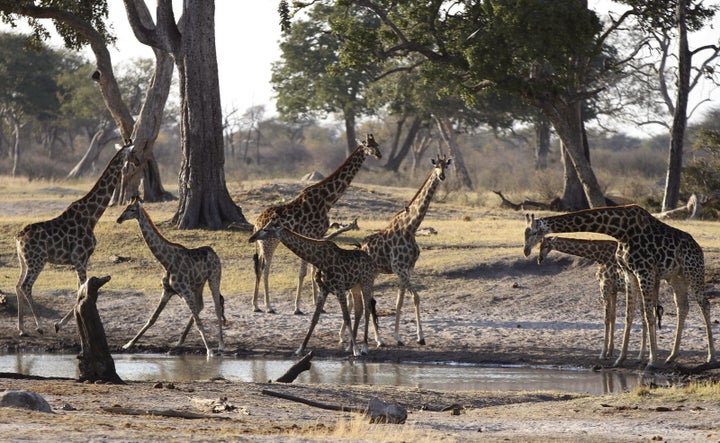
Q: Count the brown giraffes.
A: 7